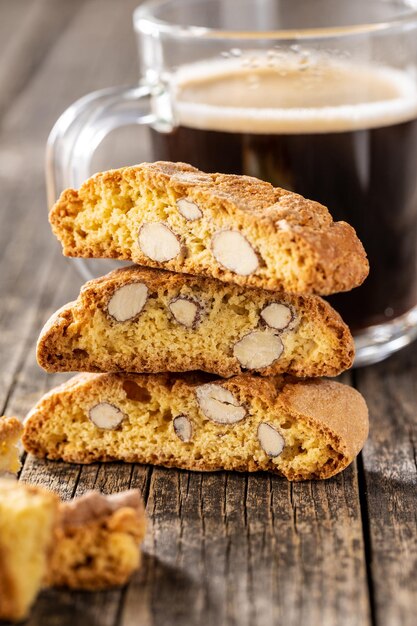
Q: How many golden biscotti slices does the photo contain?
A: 3